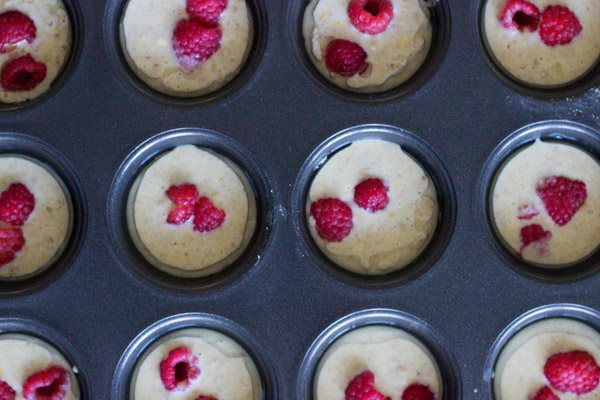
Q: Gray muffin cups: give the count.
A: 12